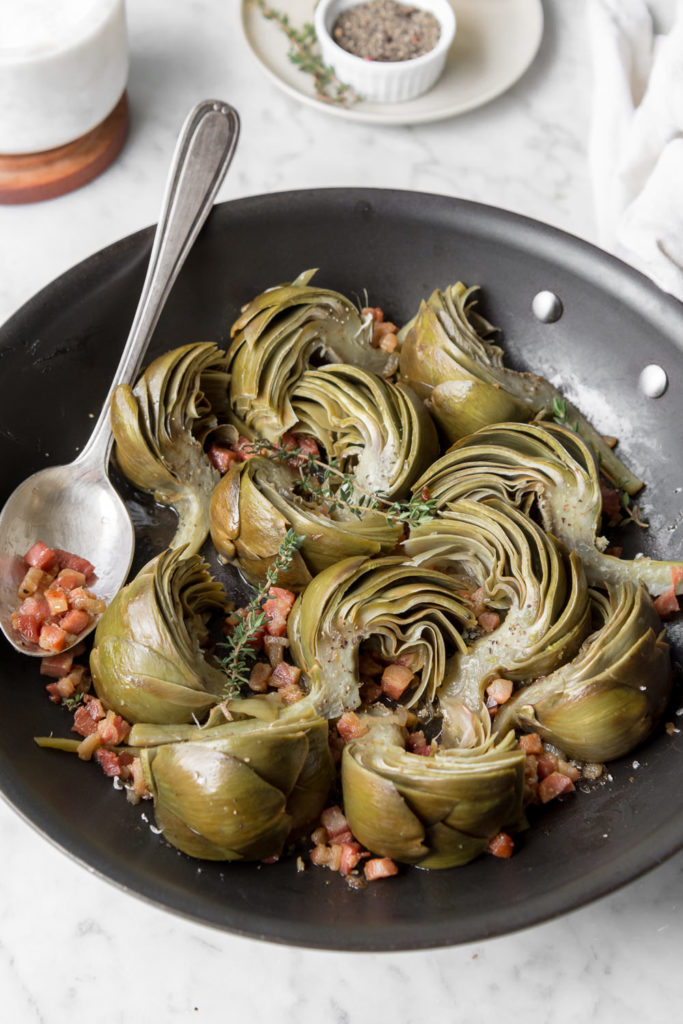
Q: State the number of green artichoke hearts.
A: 12